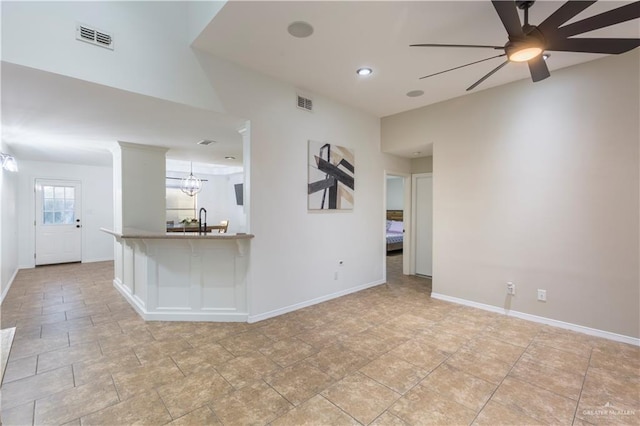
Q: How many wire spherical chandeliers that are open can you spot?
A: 1